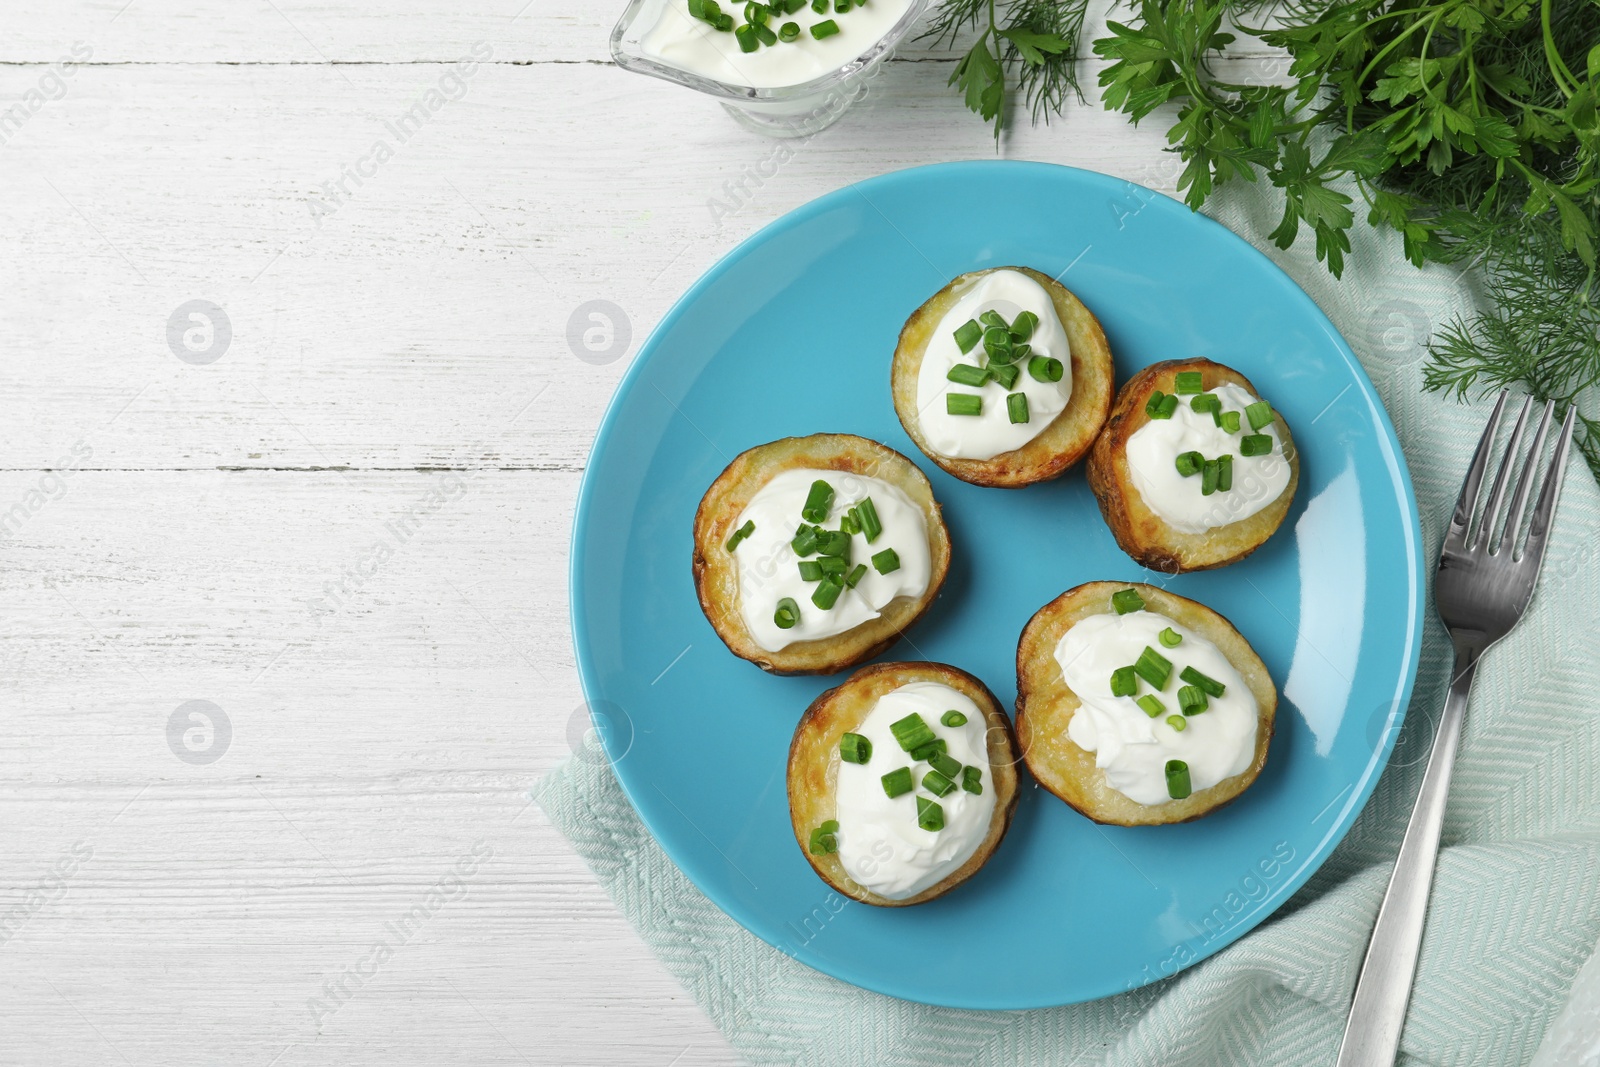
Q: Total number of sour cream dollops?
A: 5